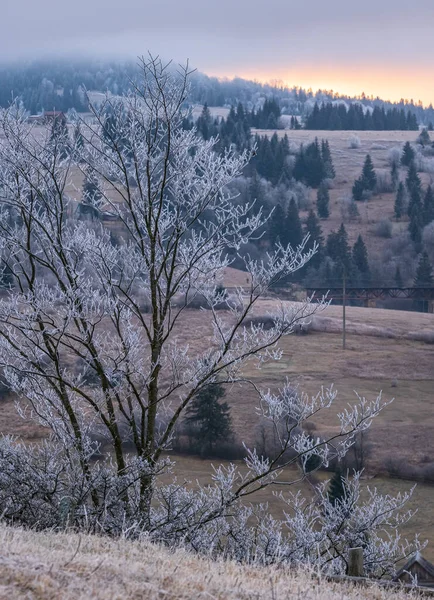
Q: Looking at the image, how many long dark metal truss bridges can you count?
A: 1